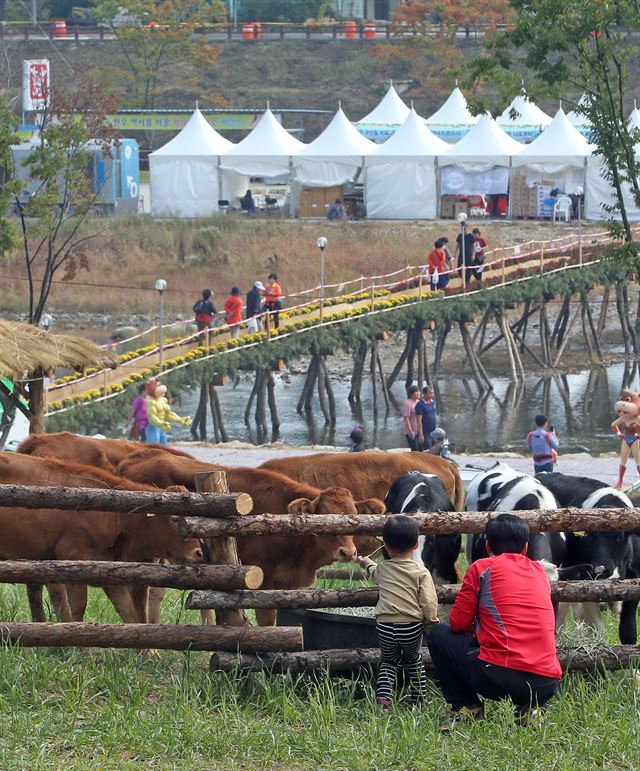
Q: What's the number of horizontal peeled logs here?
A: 6